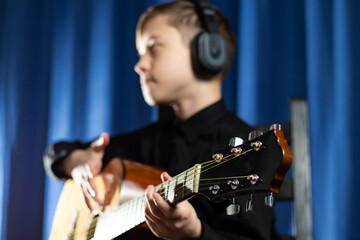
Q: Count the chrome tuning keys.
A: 6